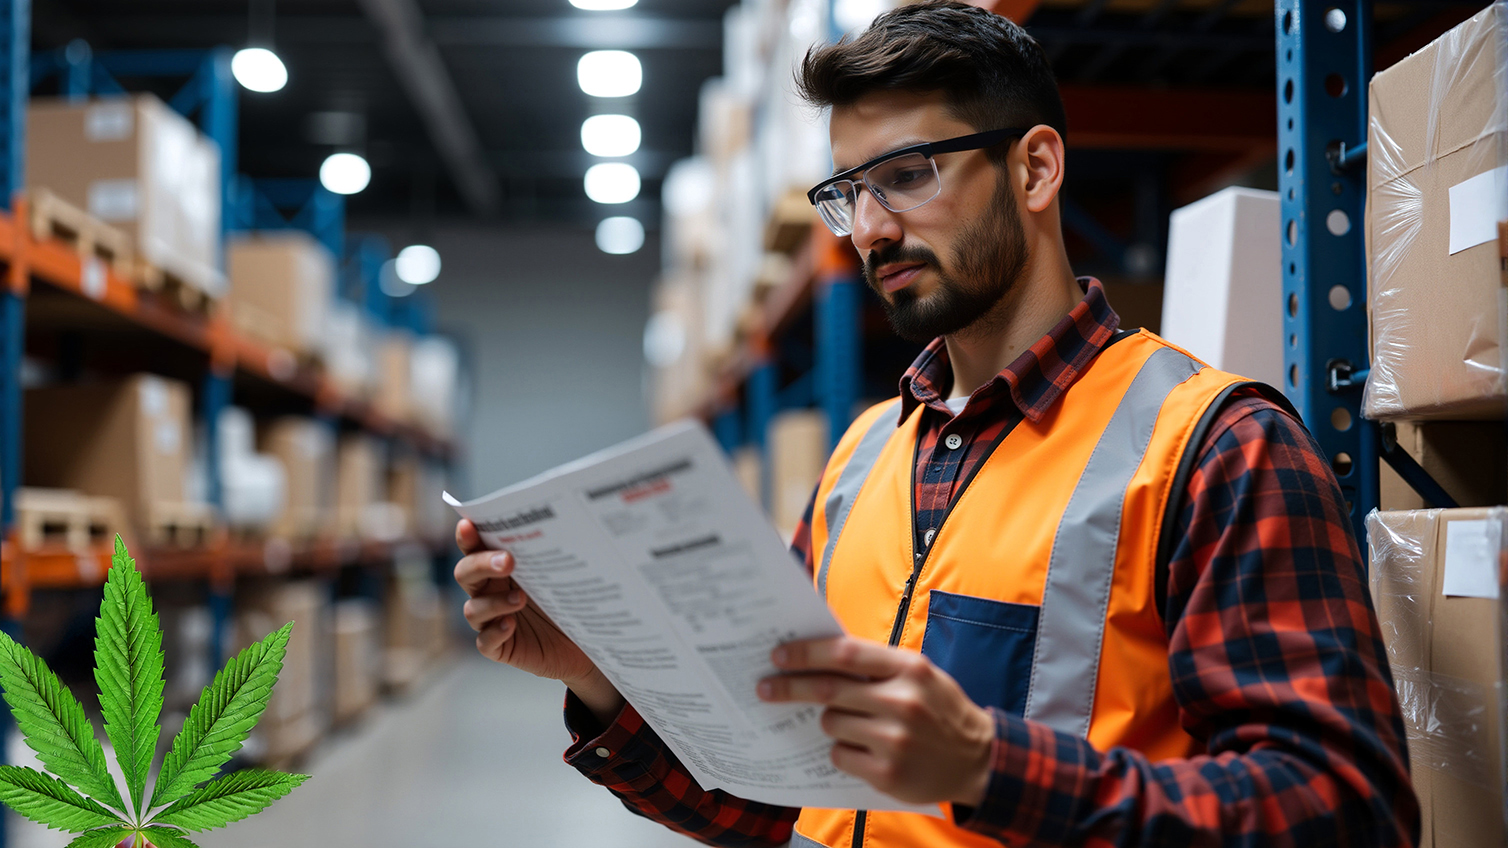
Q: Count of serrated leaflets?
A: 7